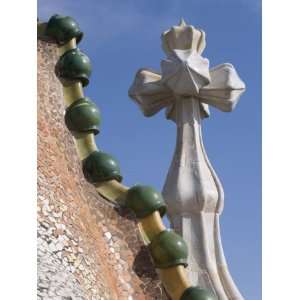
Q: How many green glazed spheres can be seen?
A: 7